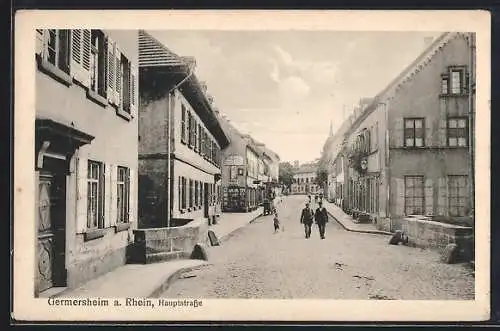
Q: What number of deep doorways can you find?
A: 1